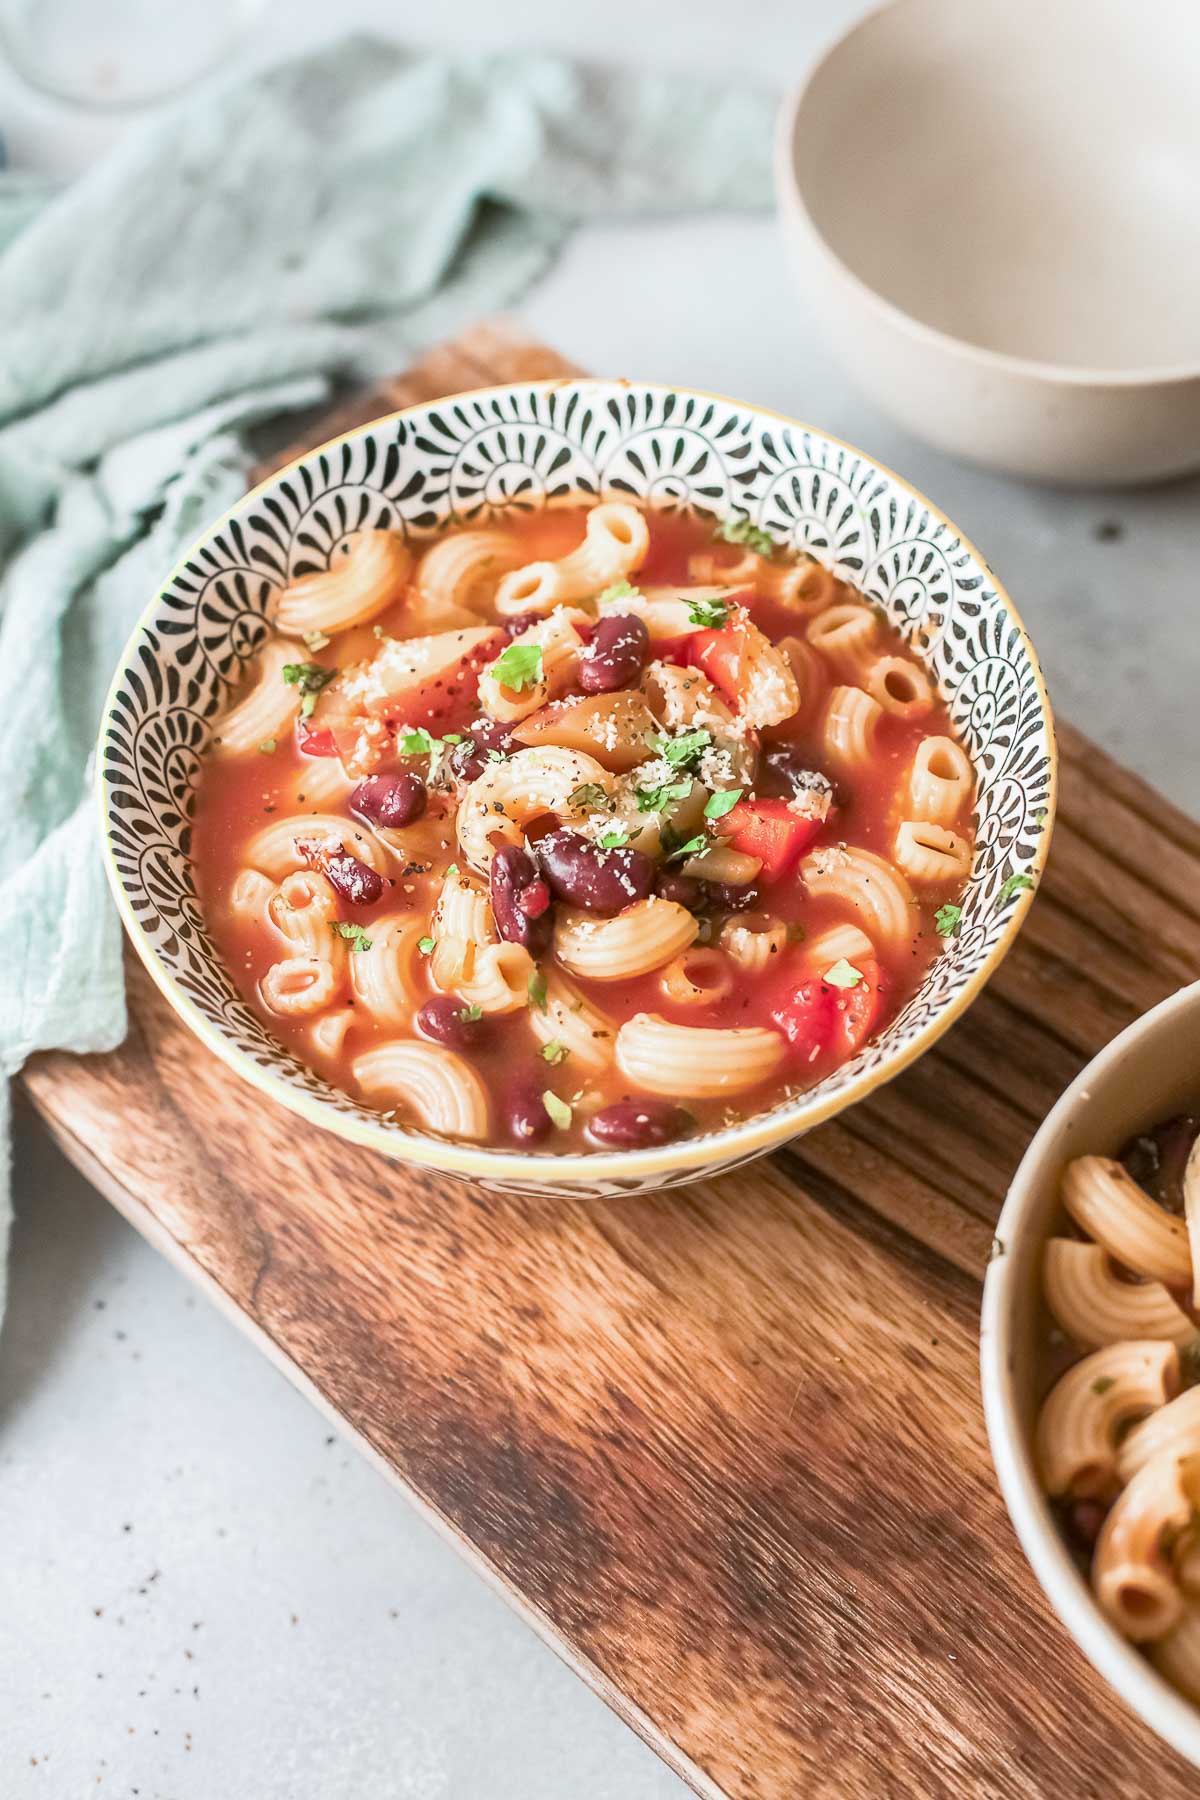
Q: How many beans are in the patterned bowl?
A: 13